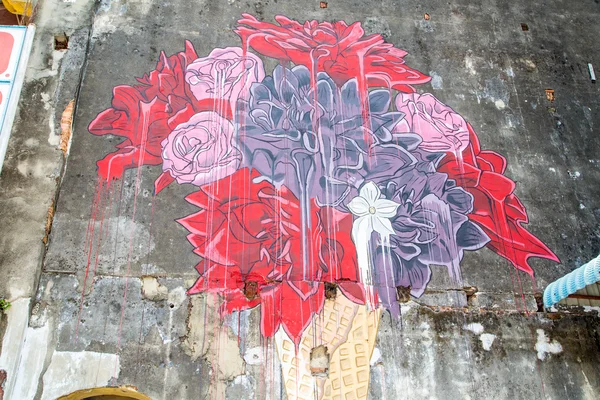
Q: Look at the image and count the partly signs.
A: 1